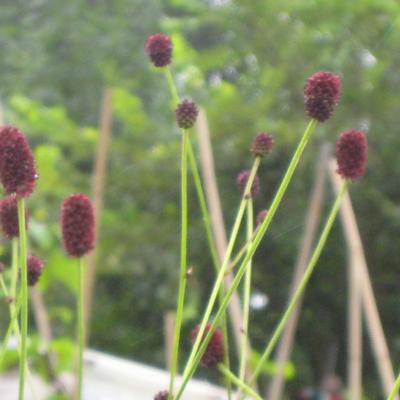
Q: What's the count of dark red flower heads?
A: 13